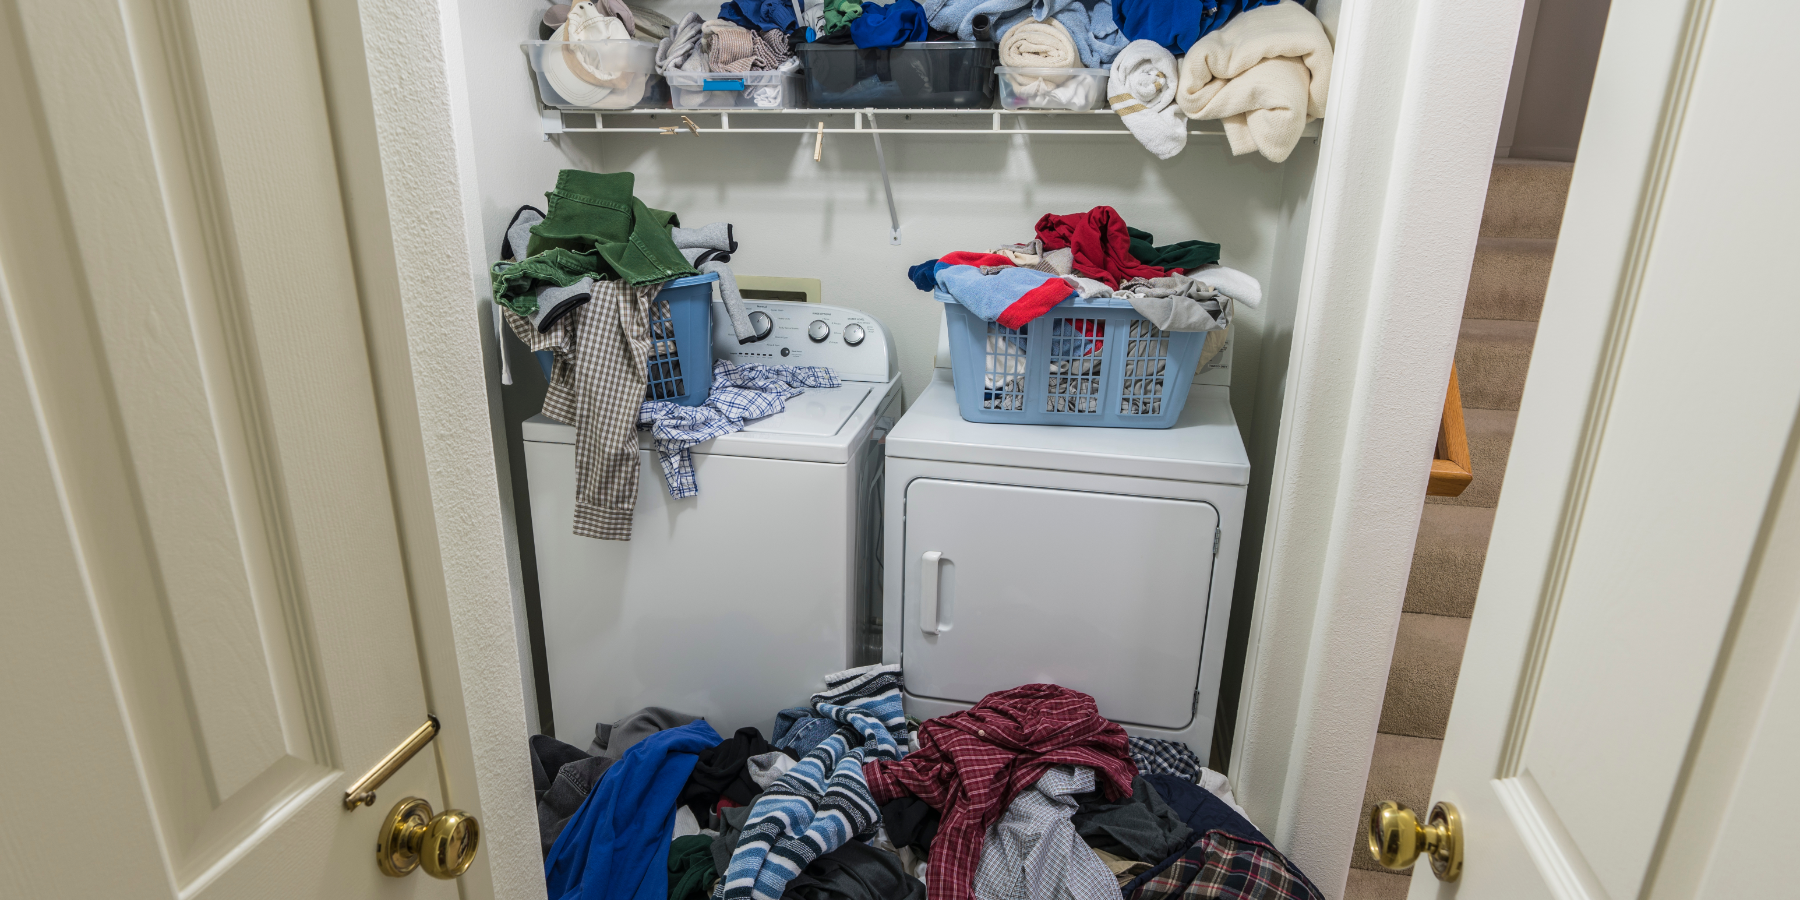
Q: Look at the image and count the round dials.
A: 3